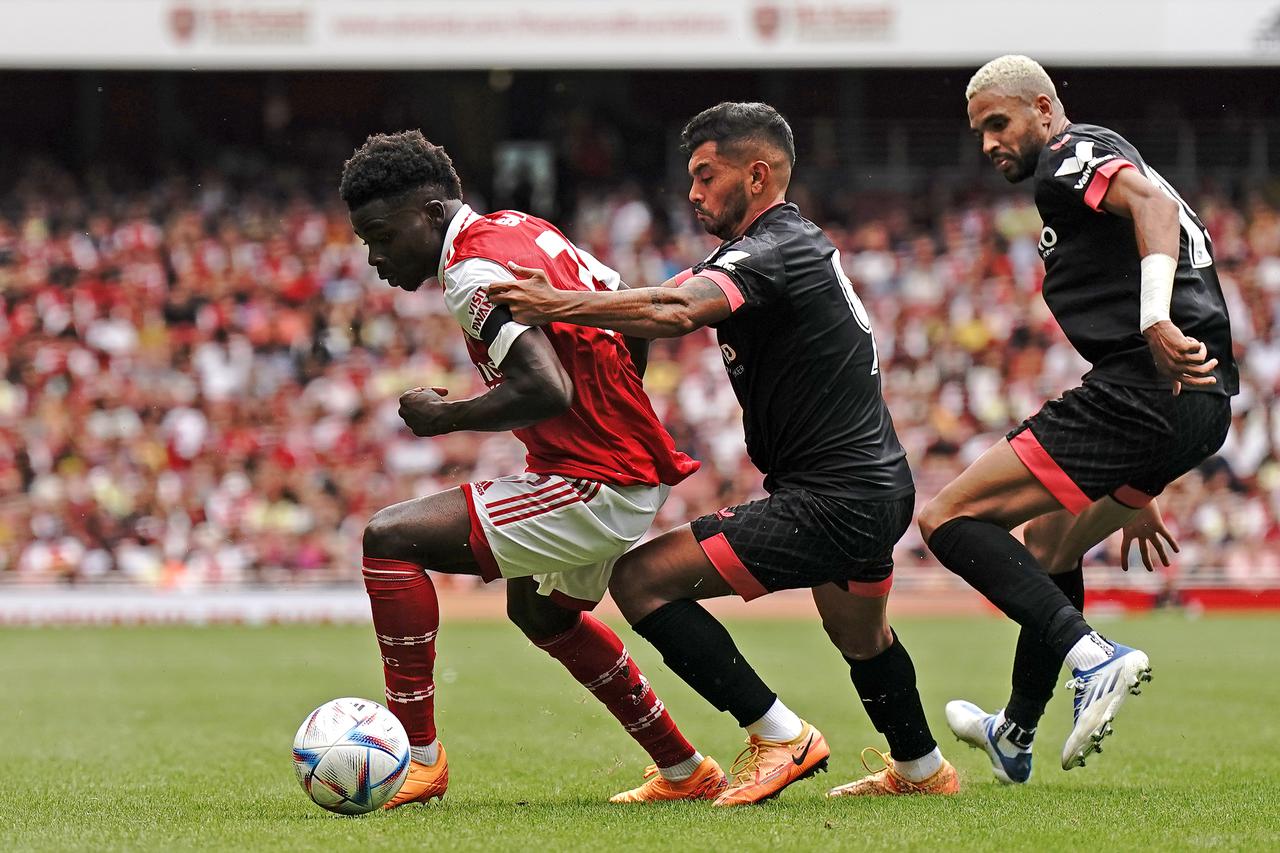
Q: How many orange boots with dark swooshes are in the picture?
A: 1